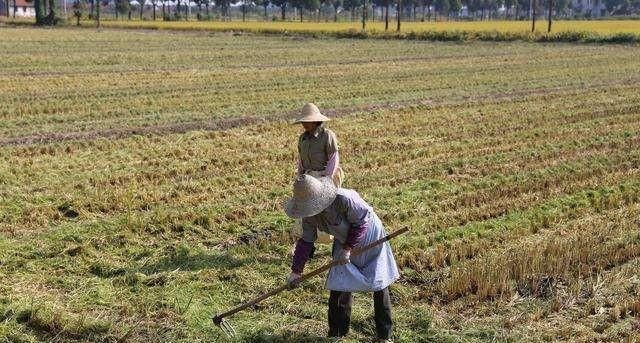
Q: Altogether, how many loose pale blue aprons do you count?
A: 1